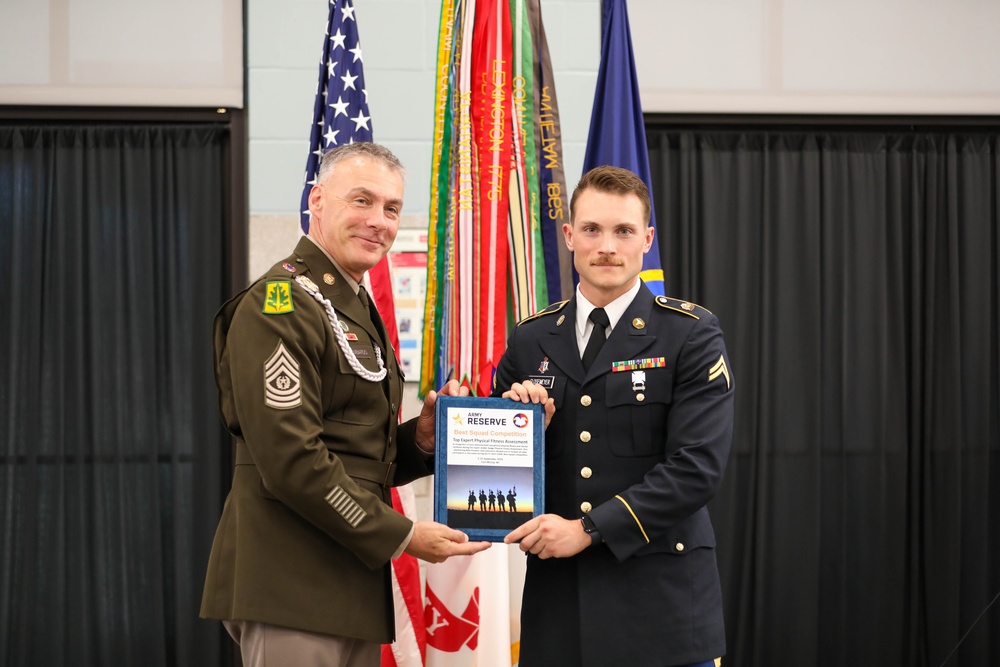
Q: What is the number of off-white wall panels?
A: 2